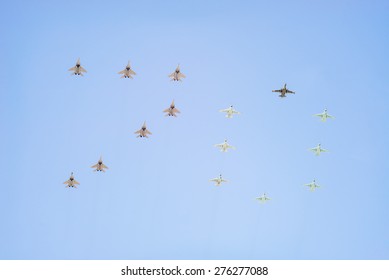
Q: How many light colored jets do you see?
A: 7